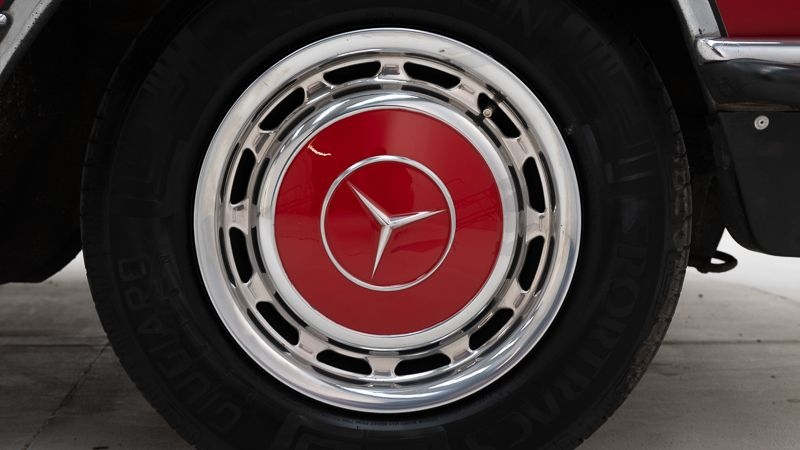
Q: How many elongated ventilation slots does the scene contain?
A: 12